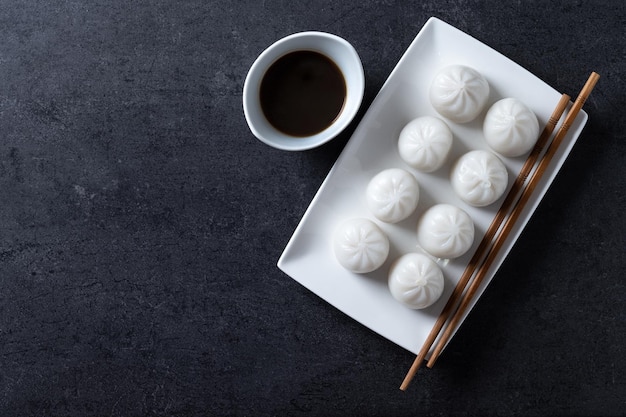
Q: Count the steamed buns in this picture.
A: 8